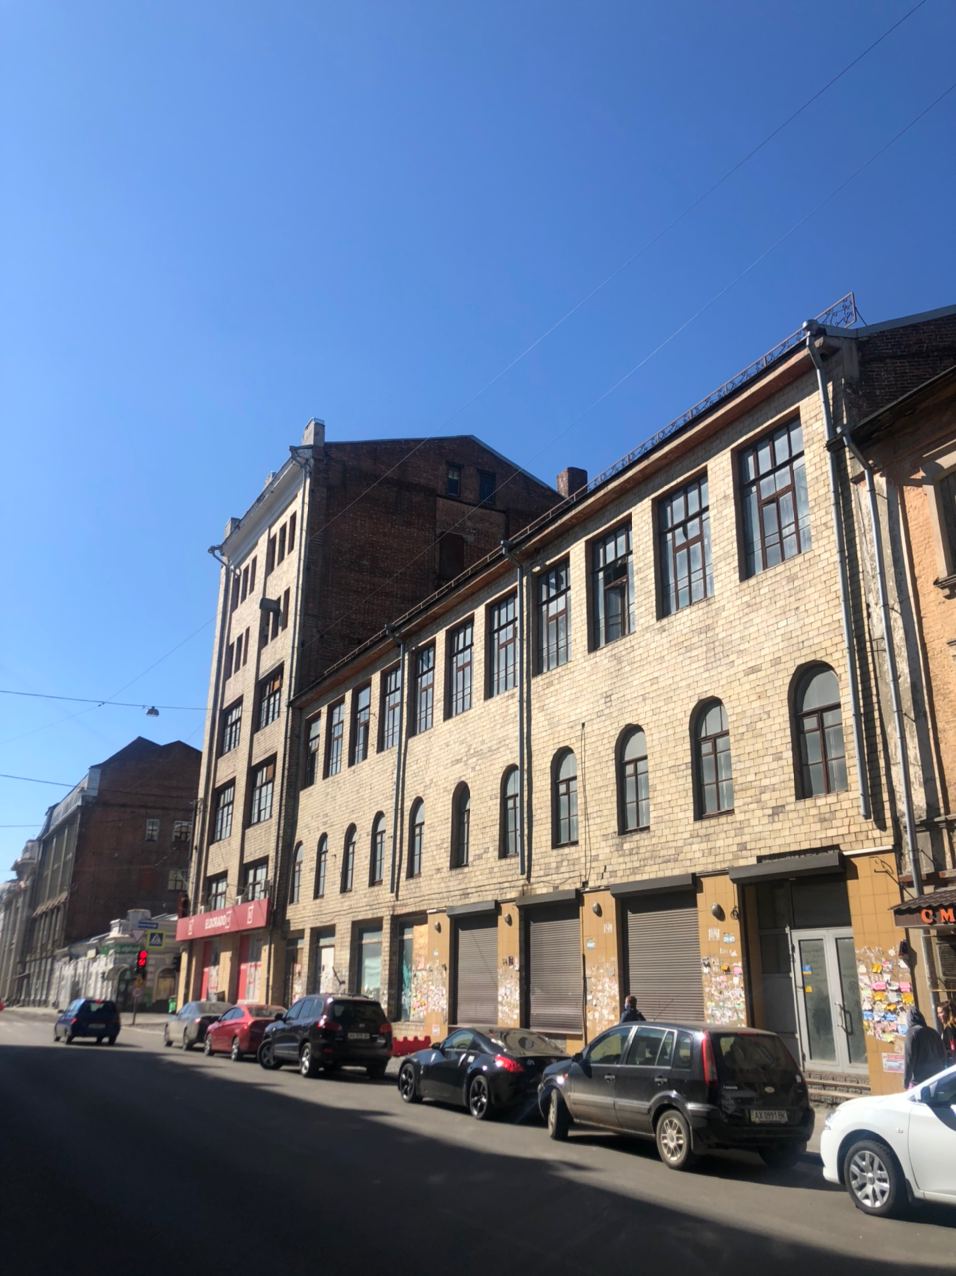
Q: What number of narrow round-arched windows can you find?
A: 11